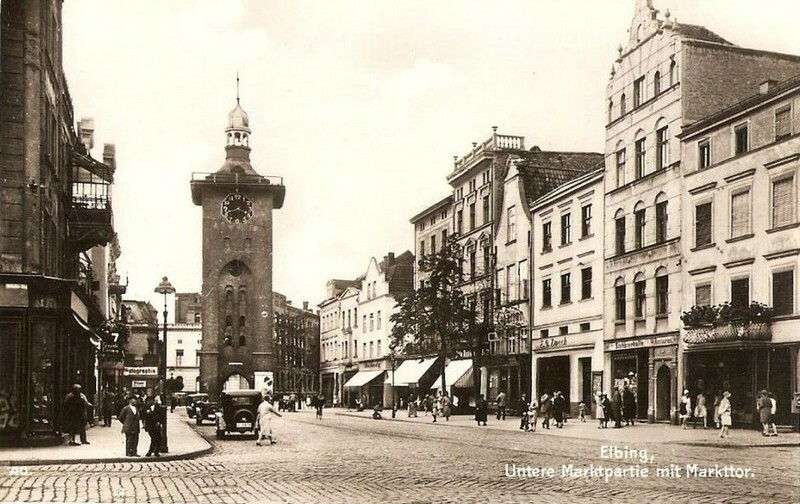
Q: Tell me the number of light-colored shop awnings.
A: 3